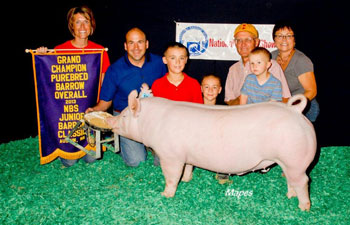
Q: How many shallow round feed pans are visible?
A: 1